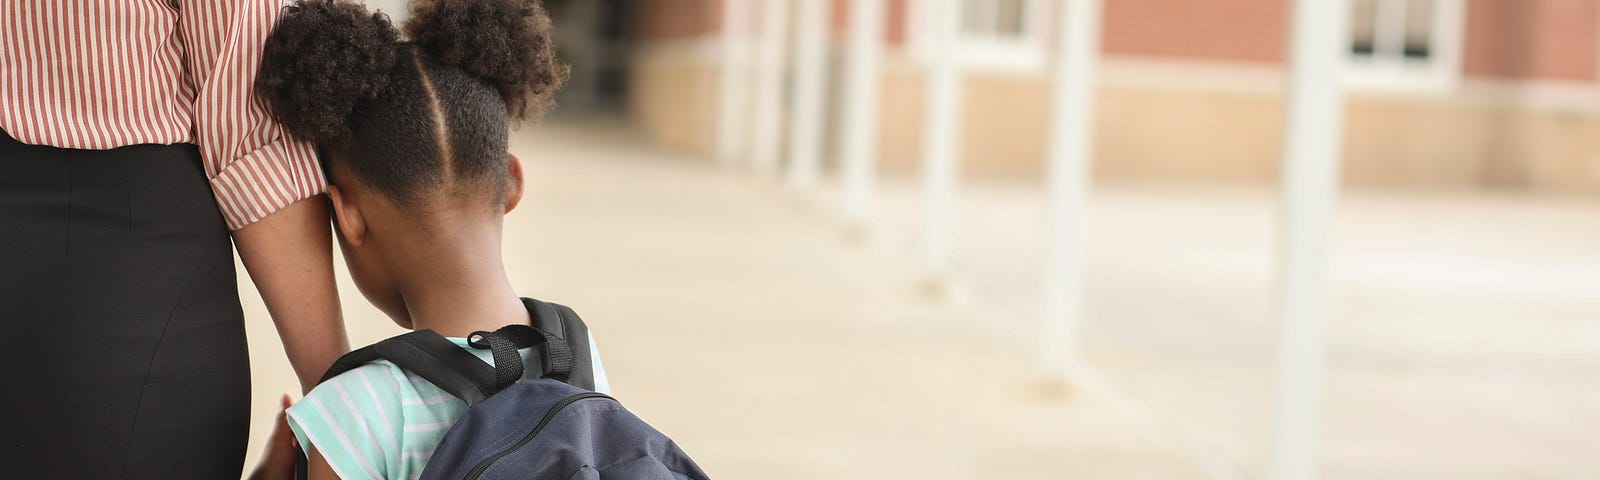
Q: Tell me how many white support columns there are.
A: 7